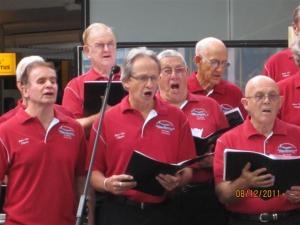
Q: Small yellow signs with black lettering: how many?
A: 1